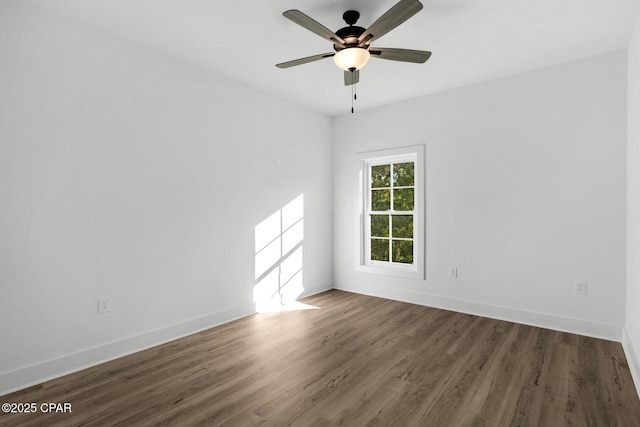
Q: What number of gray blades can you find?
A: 5